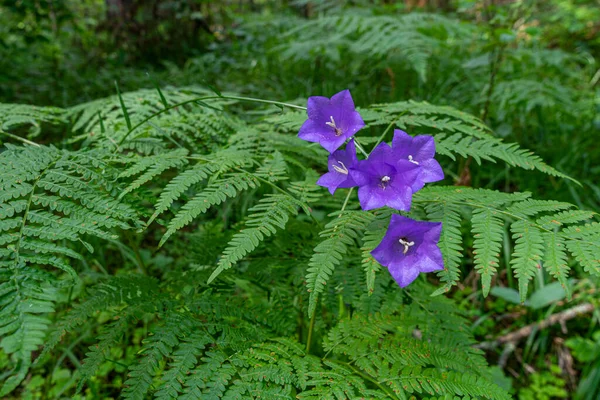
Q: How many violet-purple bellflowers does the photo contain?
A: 5